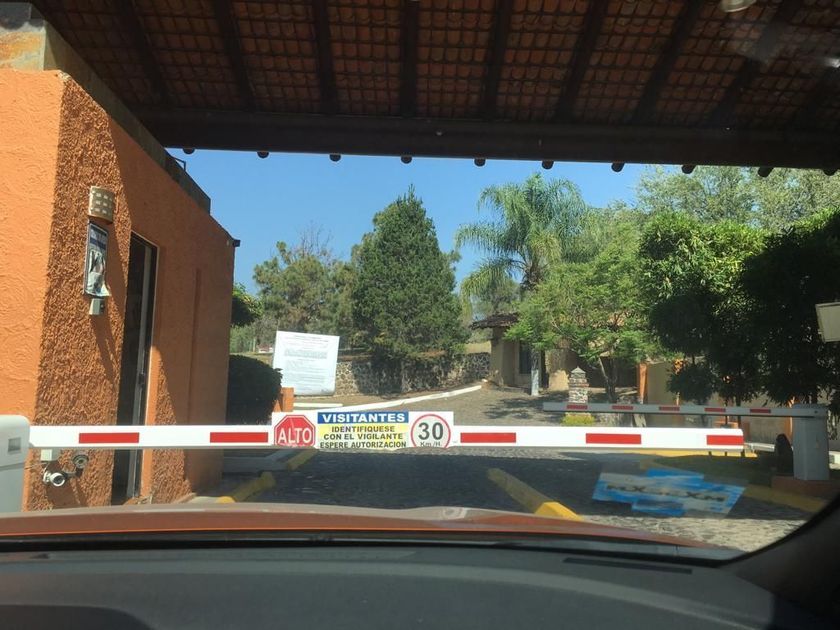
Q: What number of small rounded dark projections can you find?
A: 10